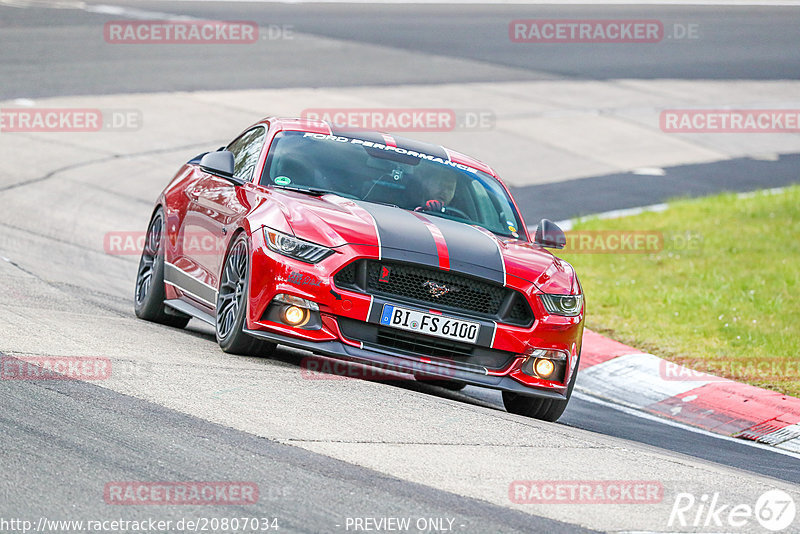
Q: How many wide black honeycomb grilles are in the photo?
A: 1